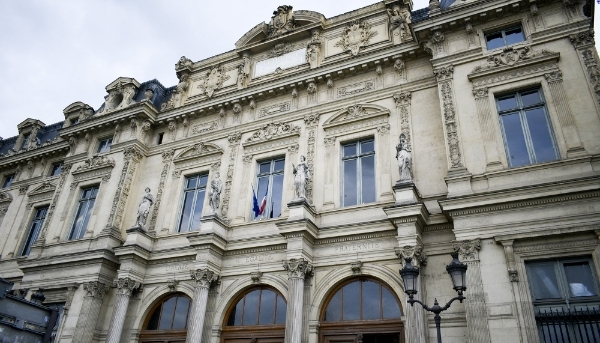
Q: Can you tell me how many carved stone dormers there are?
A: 3